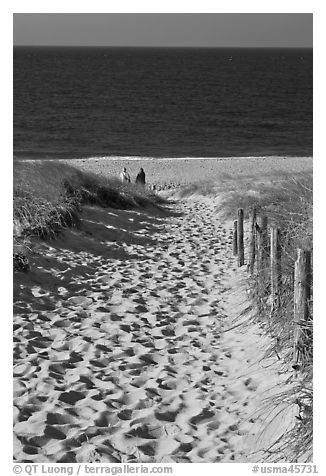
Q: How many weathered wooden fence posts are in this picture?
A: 6